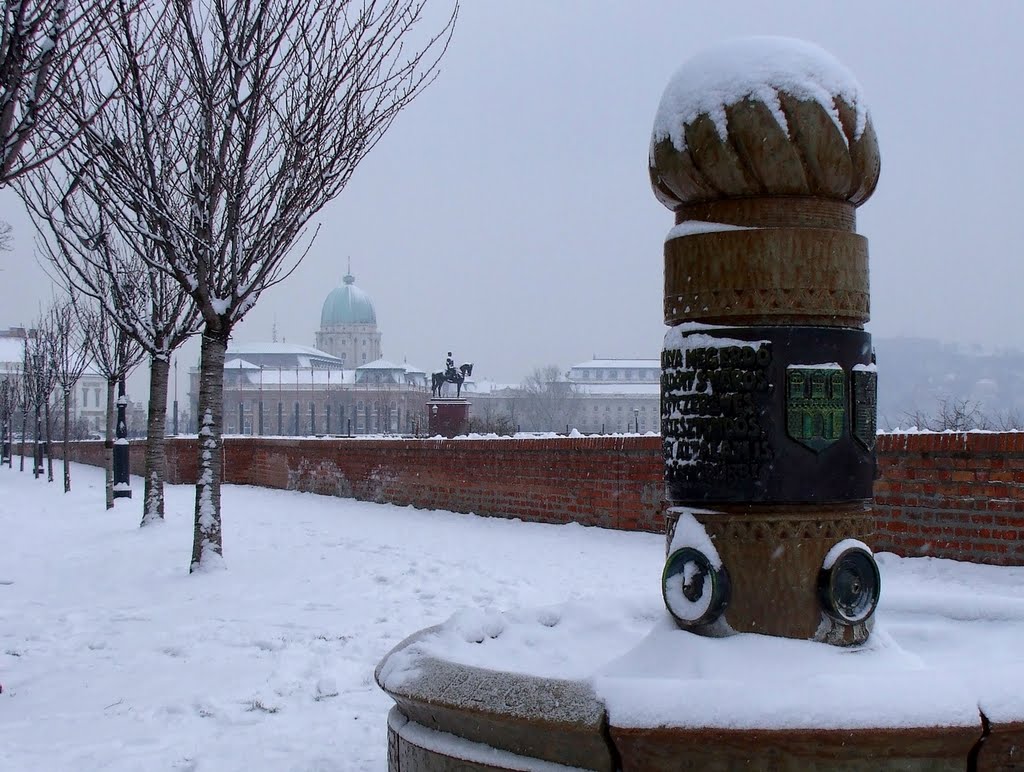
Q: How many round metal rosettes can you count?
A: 2